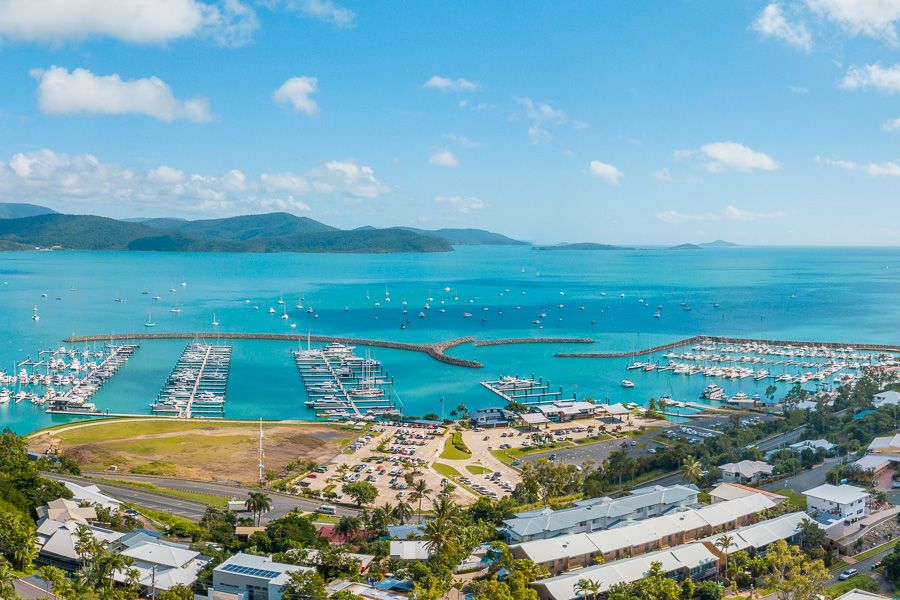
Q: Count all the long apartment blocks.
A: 3